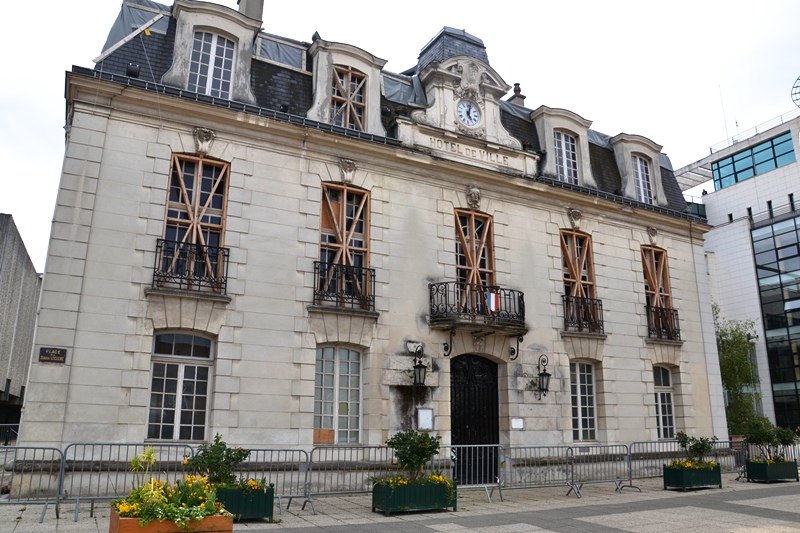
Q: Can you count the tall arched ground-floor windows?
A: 4